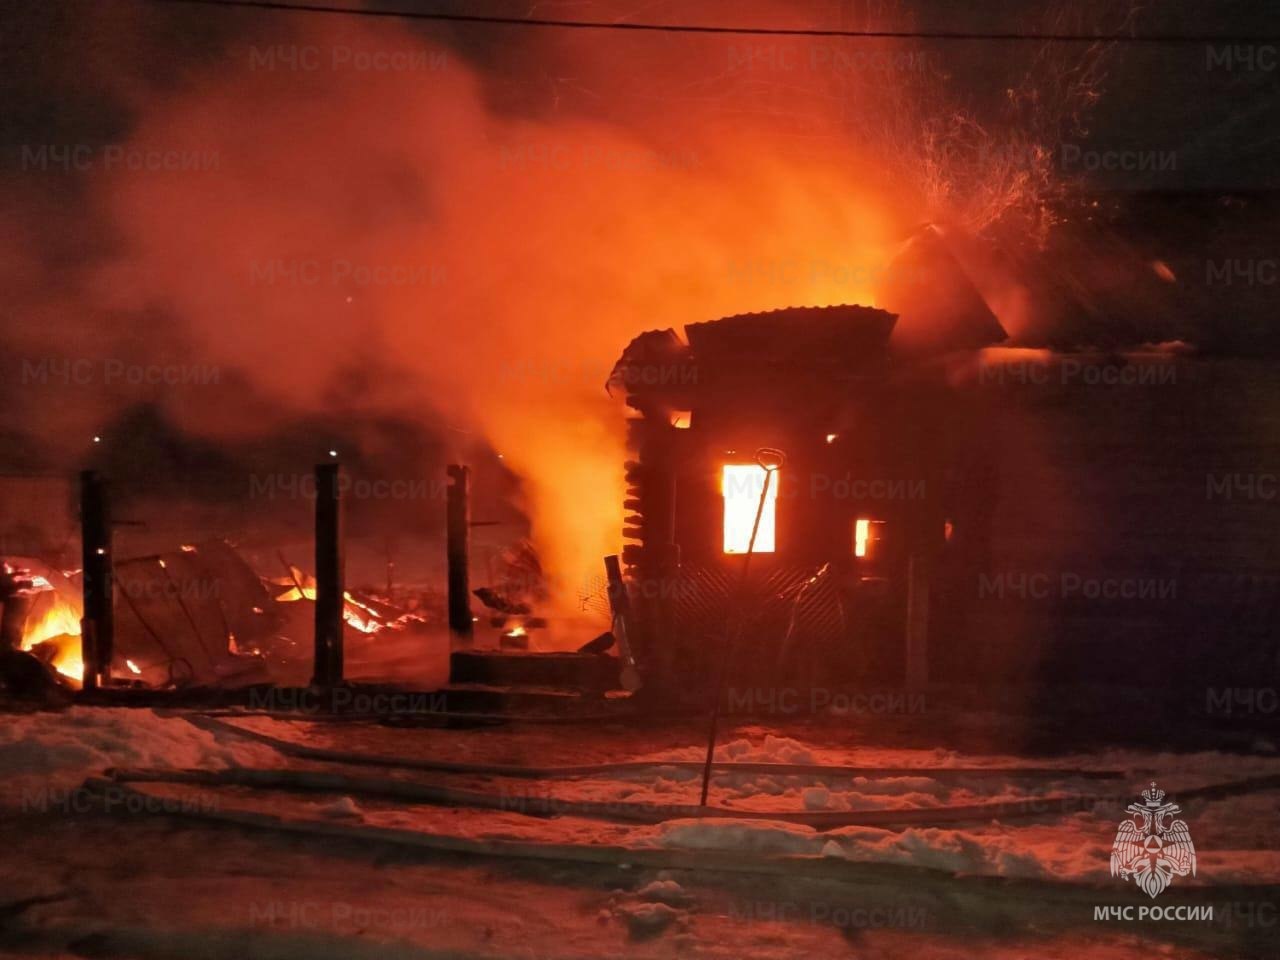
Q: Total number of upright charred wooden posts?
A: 3